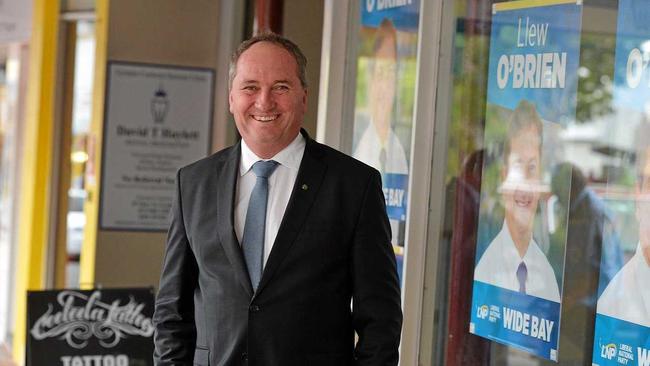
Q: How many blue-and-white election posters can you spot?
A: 3